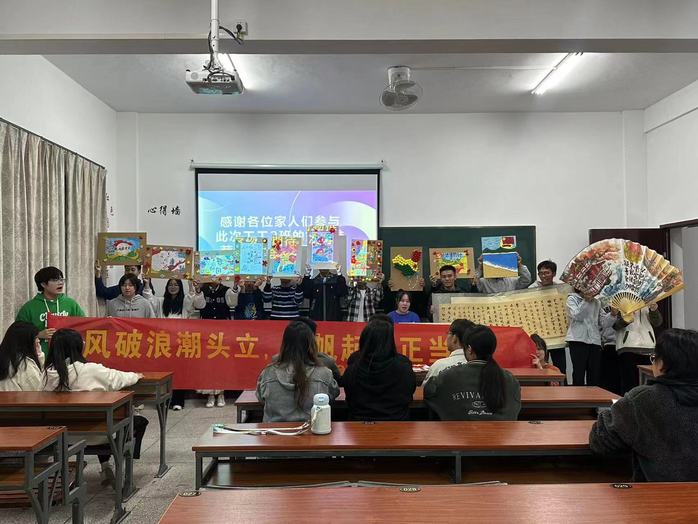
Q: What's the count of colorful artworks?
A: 12